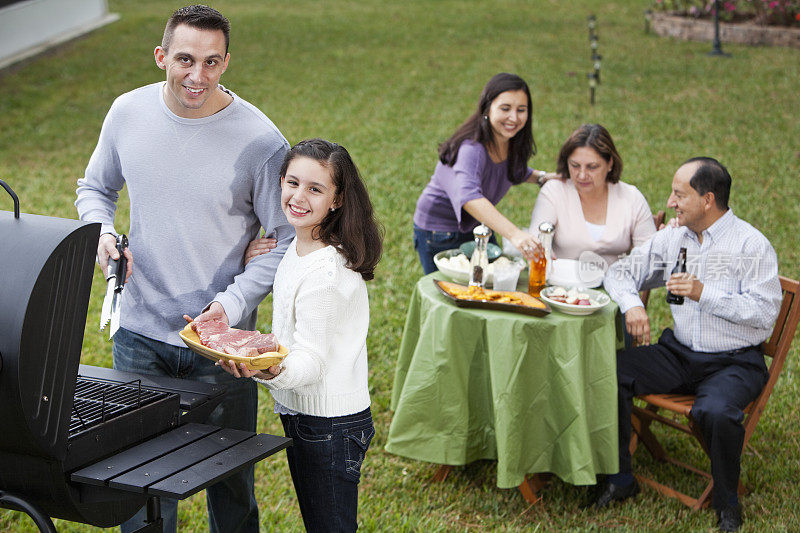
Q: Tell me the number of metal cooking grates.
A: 1